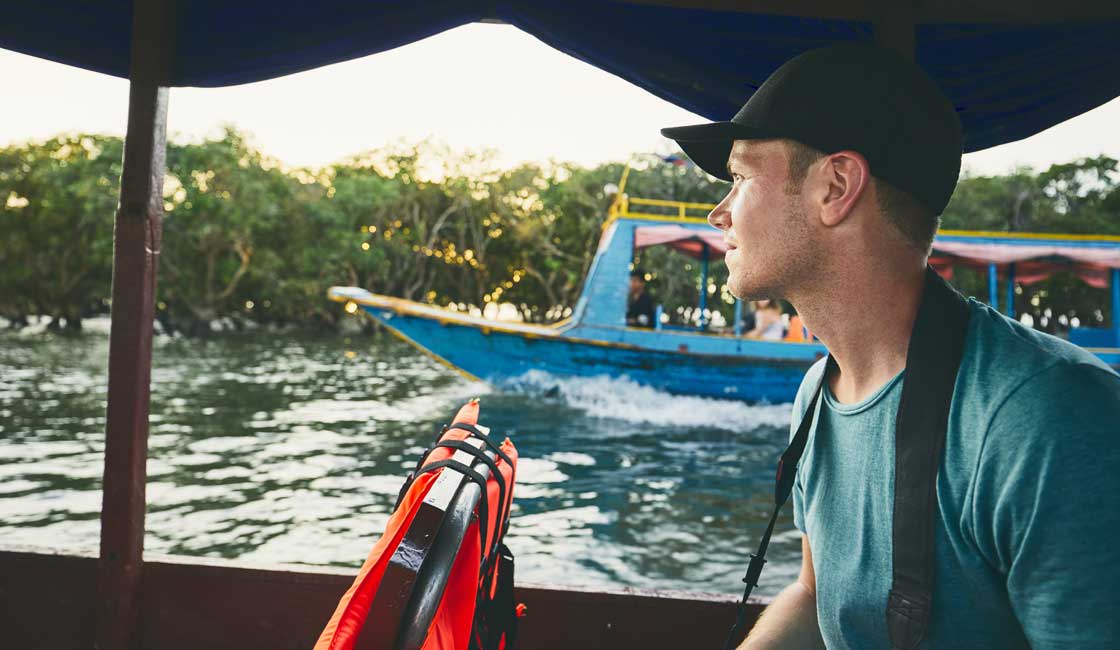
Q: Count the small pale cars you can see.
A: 0